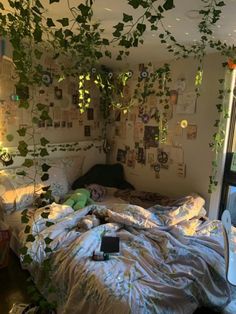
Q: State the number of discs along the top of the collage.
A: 5